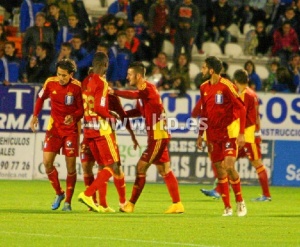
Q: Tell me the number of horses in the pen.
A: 0